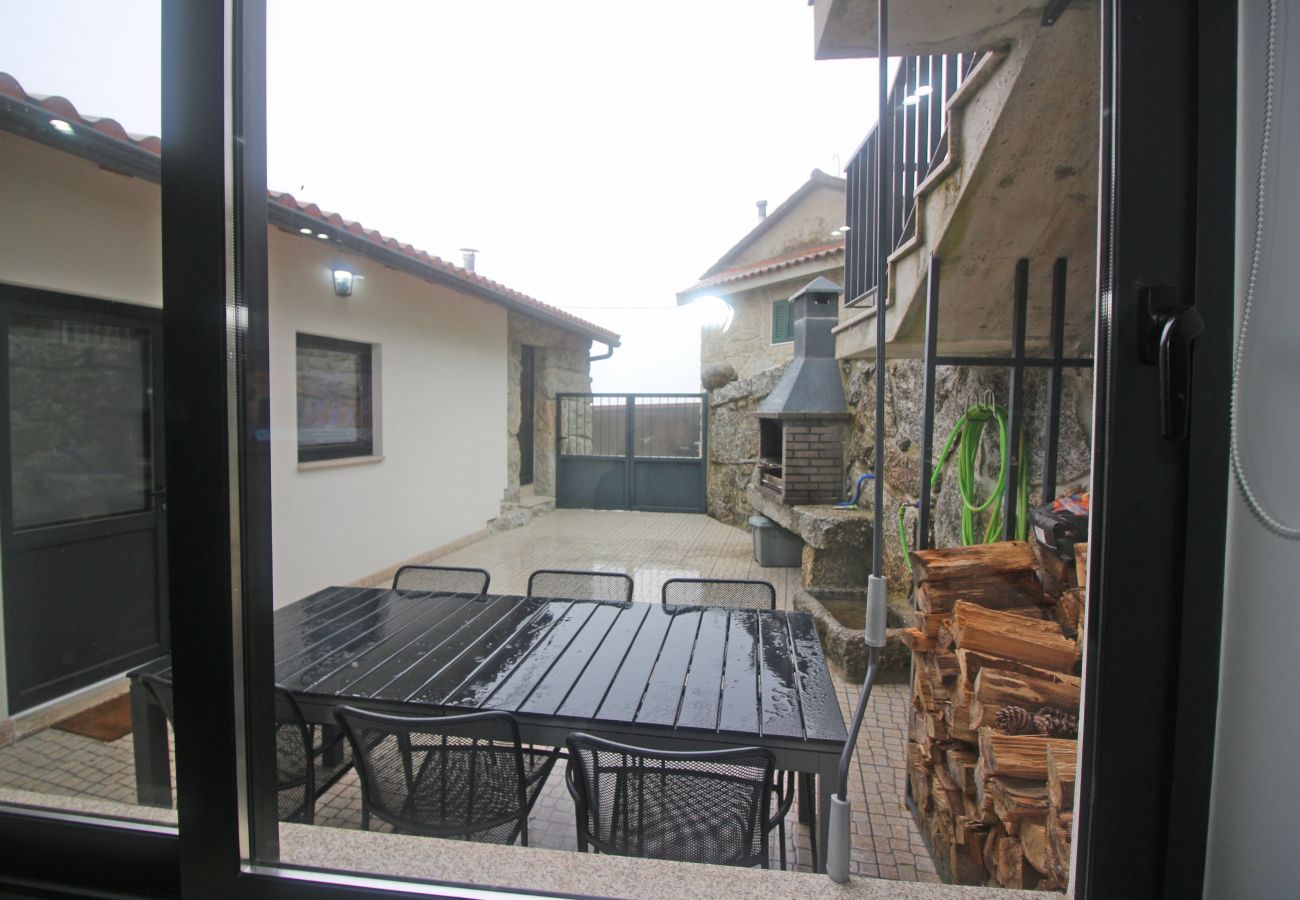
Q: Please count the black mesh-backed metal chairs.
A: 6